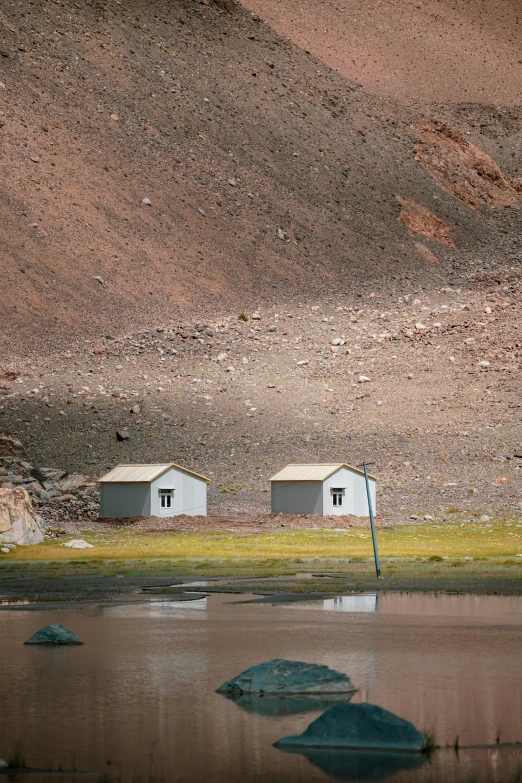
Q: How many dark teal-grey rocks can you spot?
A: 3